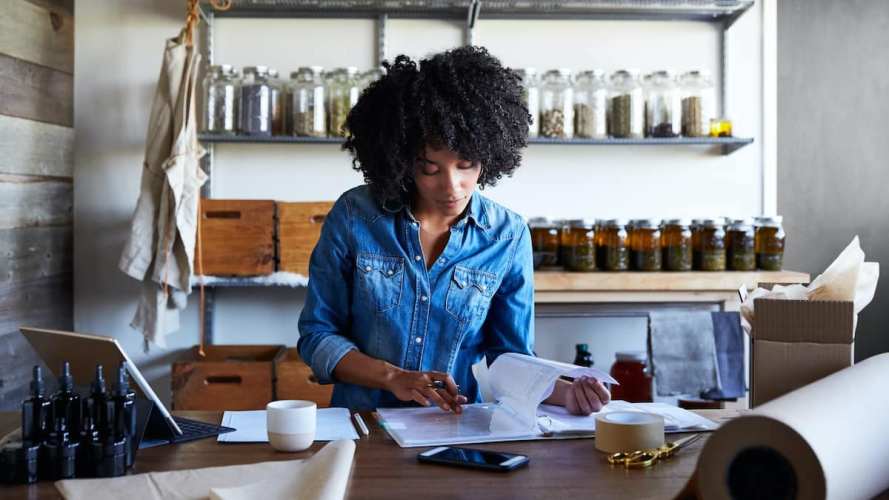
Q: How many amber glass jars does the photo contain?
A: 8